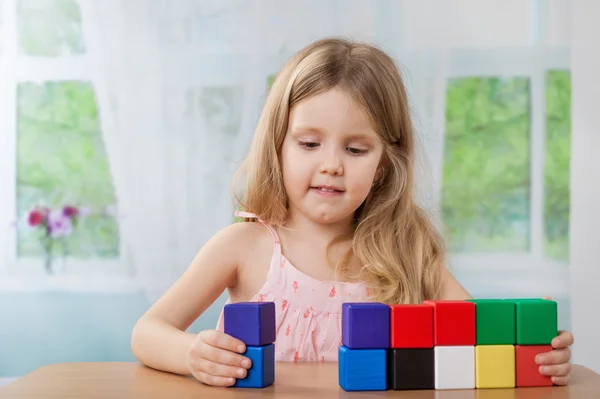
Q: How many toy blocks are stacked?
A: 12